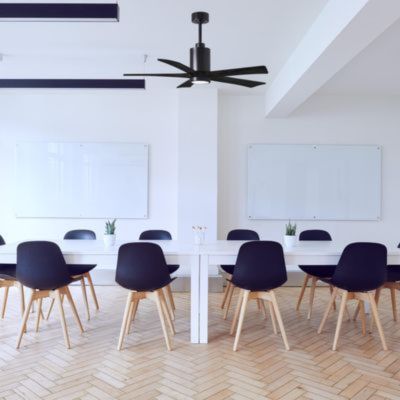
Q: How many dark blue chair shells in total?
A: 10